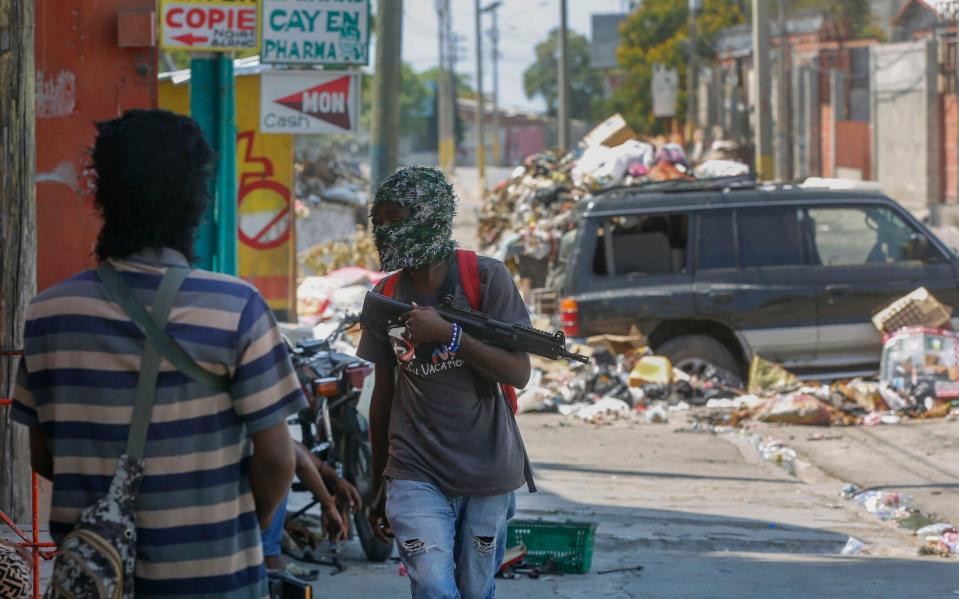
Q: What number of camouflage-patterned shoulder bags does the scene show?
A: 1